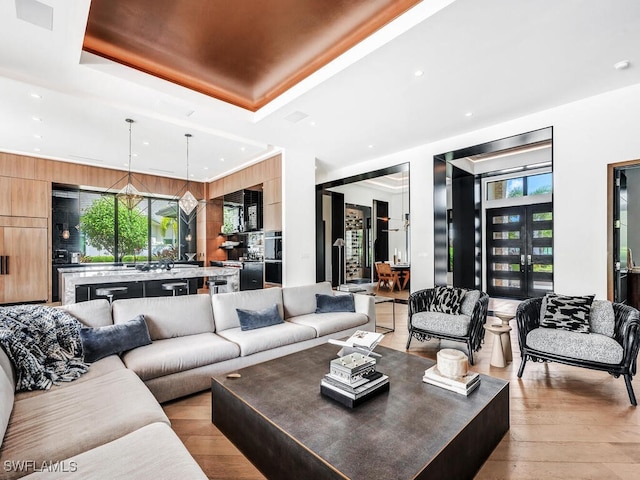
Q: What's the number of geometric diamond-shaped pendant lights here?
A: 2